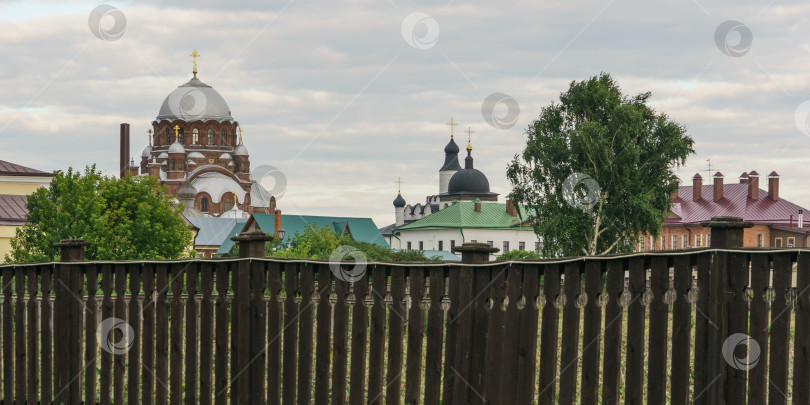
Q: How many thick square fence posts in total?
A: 4